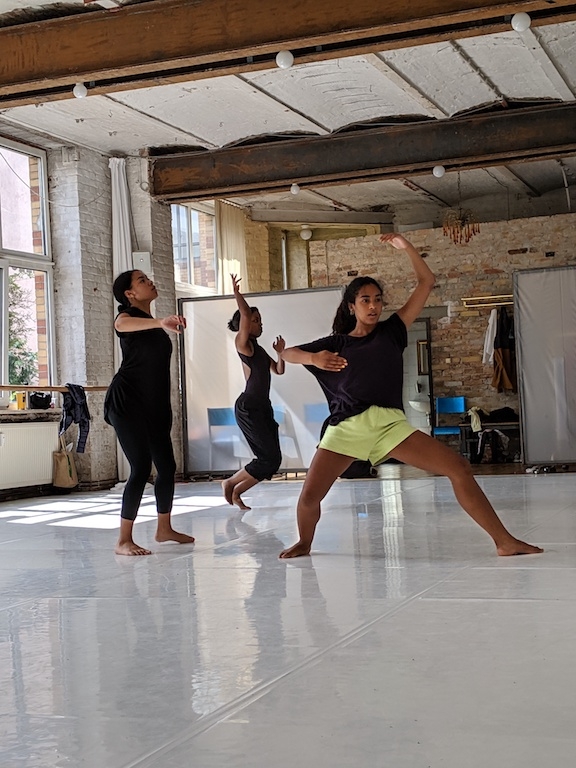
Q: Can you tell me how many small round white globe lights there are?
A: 6